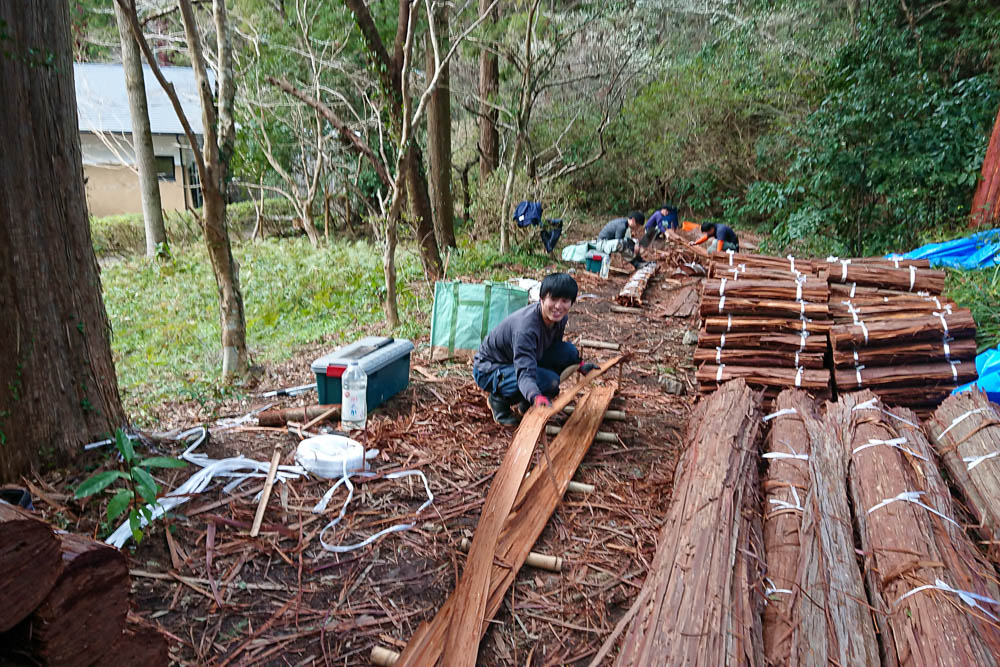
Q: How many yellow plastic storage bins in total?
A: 0